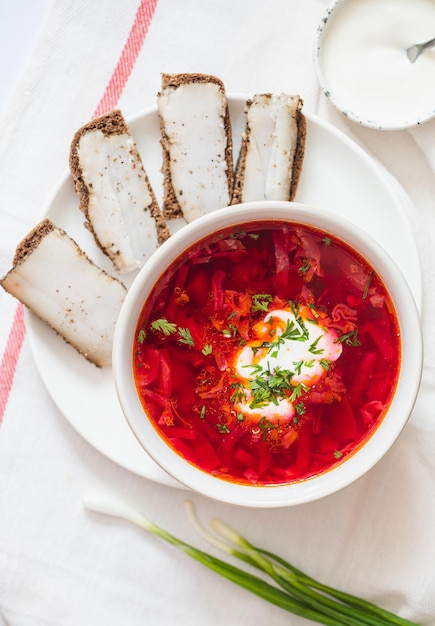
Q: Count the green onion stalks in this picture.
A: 3